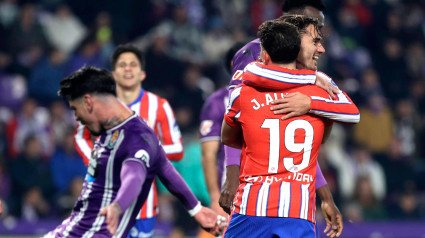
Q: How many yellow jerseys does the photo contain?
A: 0